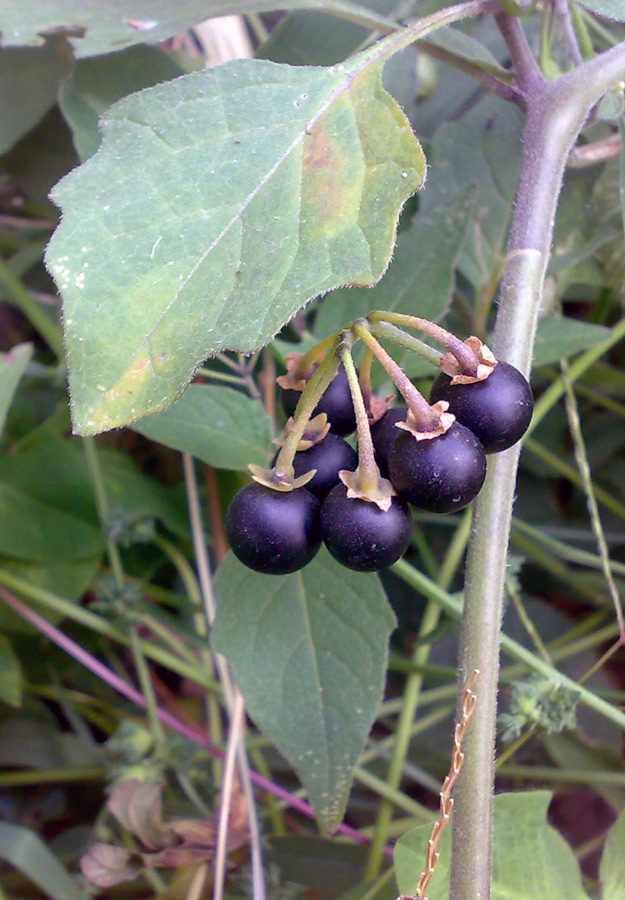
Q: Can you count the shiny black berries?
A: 7